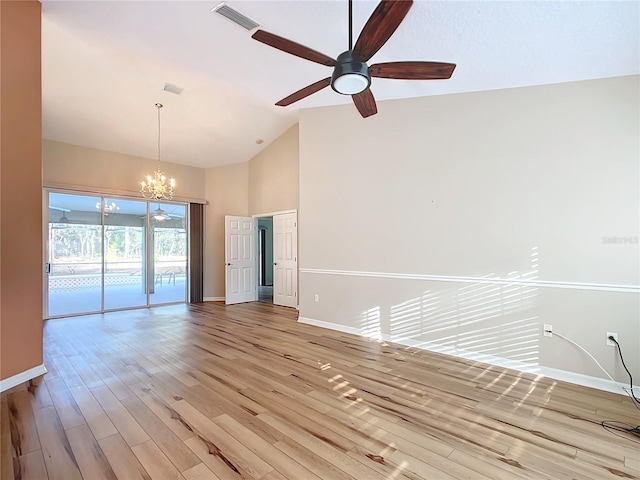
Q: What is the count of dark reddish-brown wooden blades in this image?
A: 5